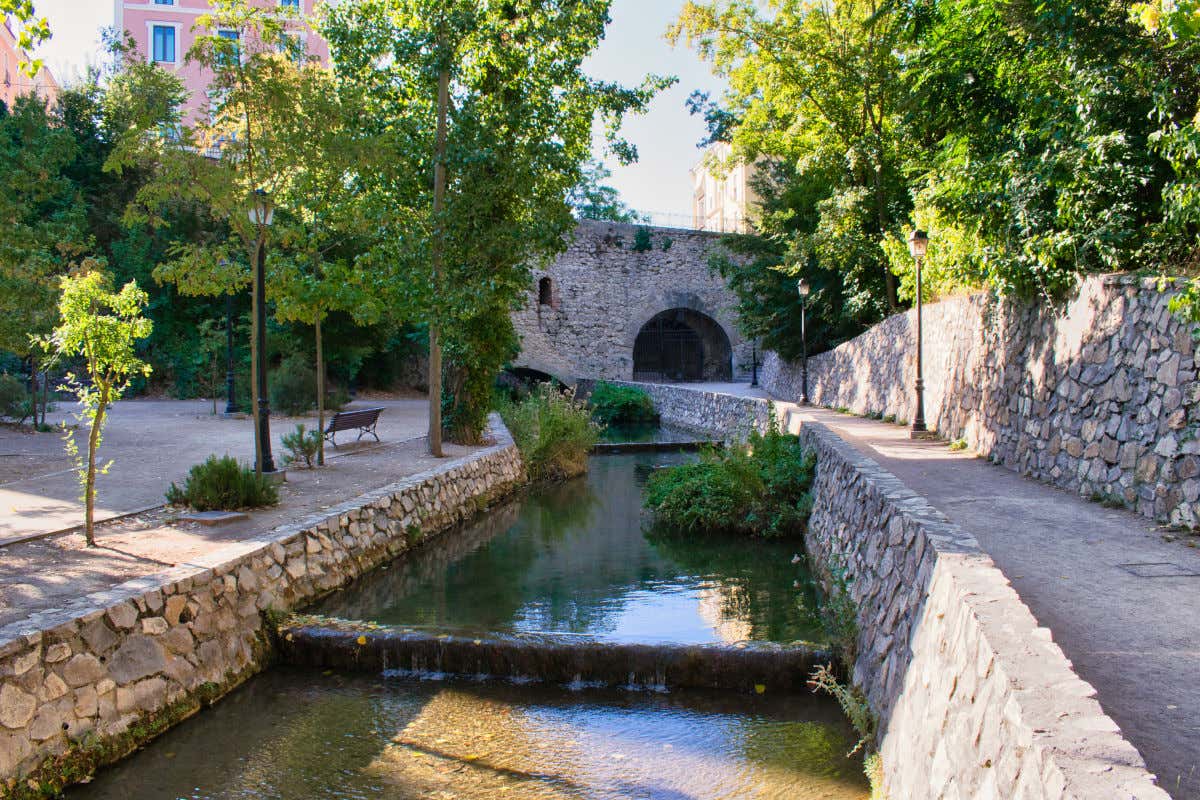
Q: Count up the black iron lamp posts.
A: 5